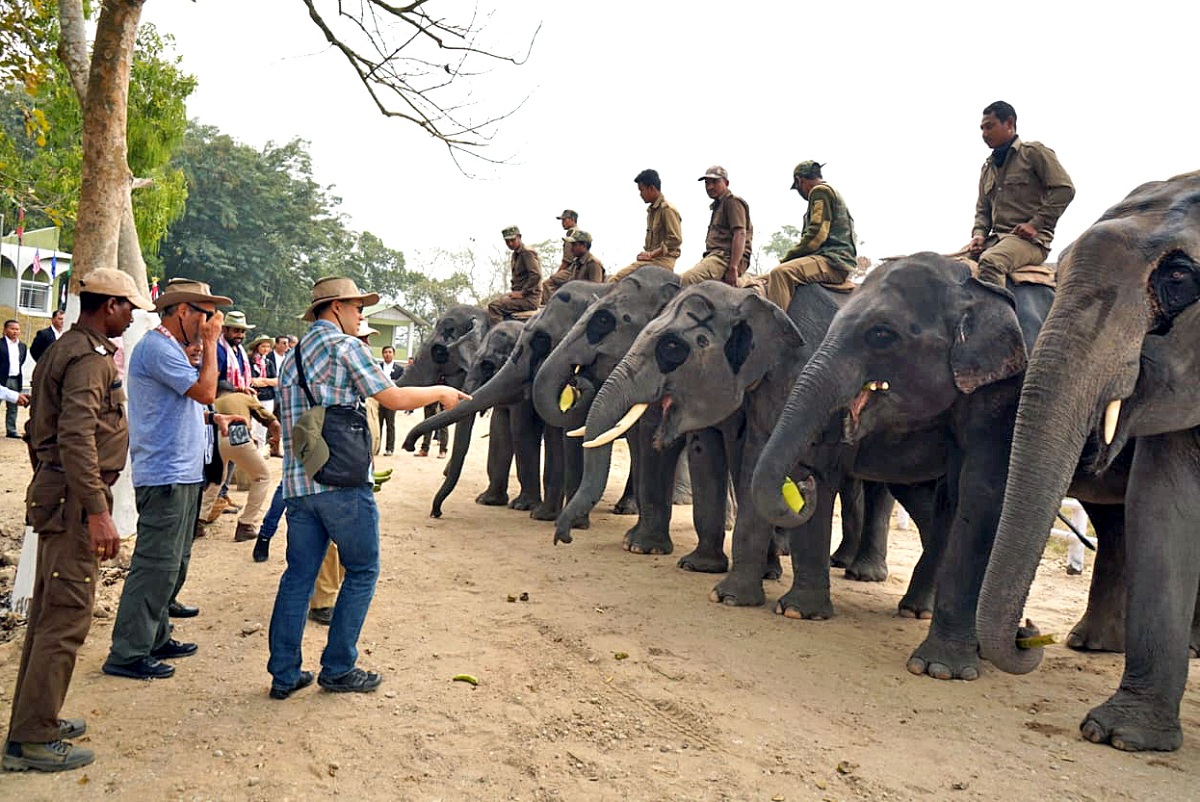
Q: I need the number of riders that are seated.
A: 7